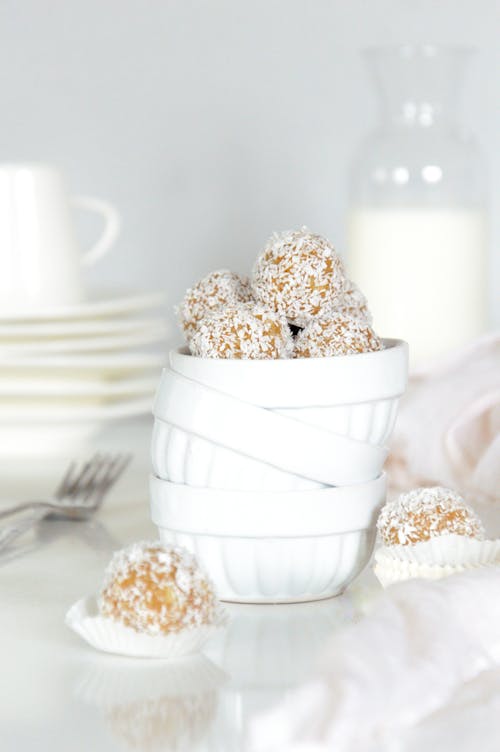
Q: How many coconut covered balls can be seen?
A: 7